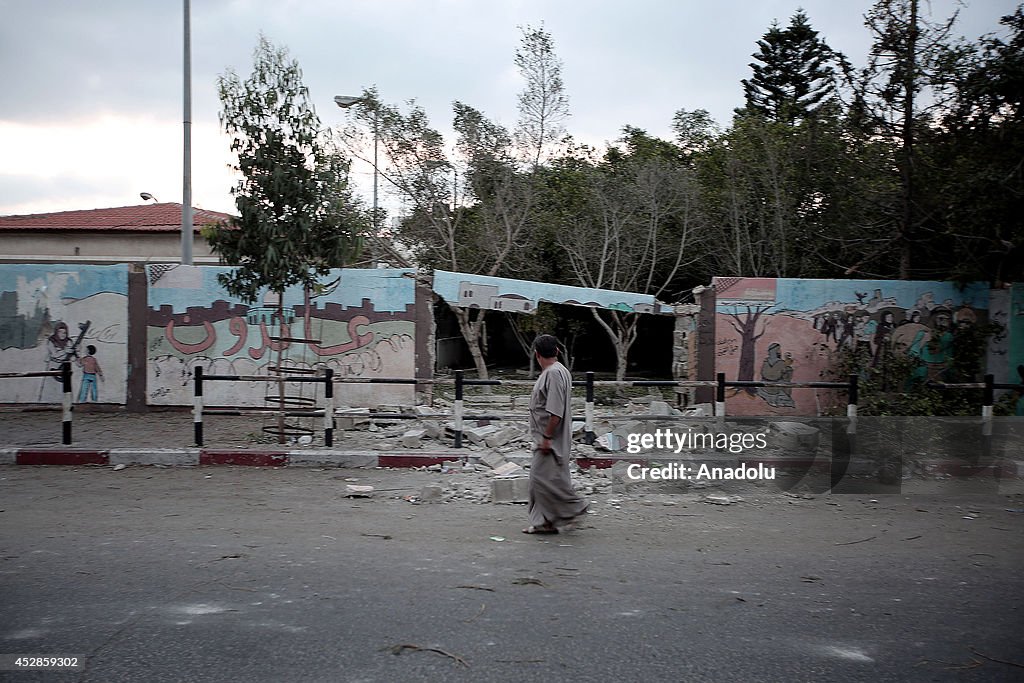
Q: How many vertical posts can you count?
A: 8